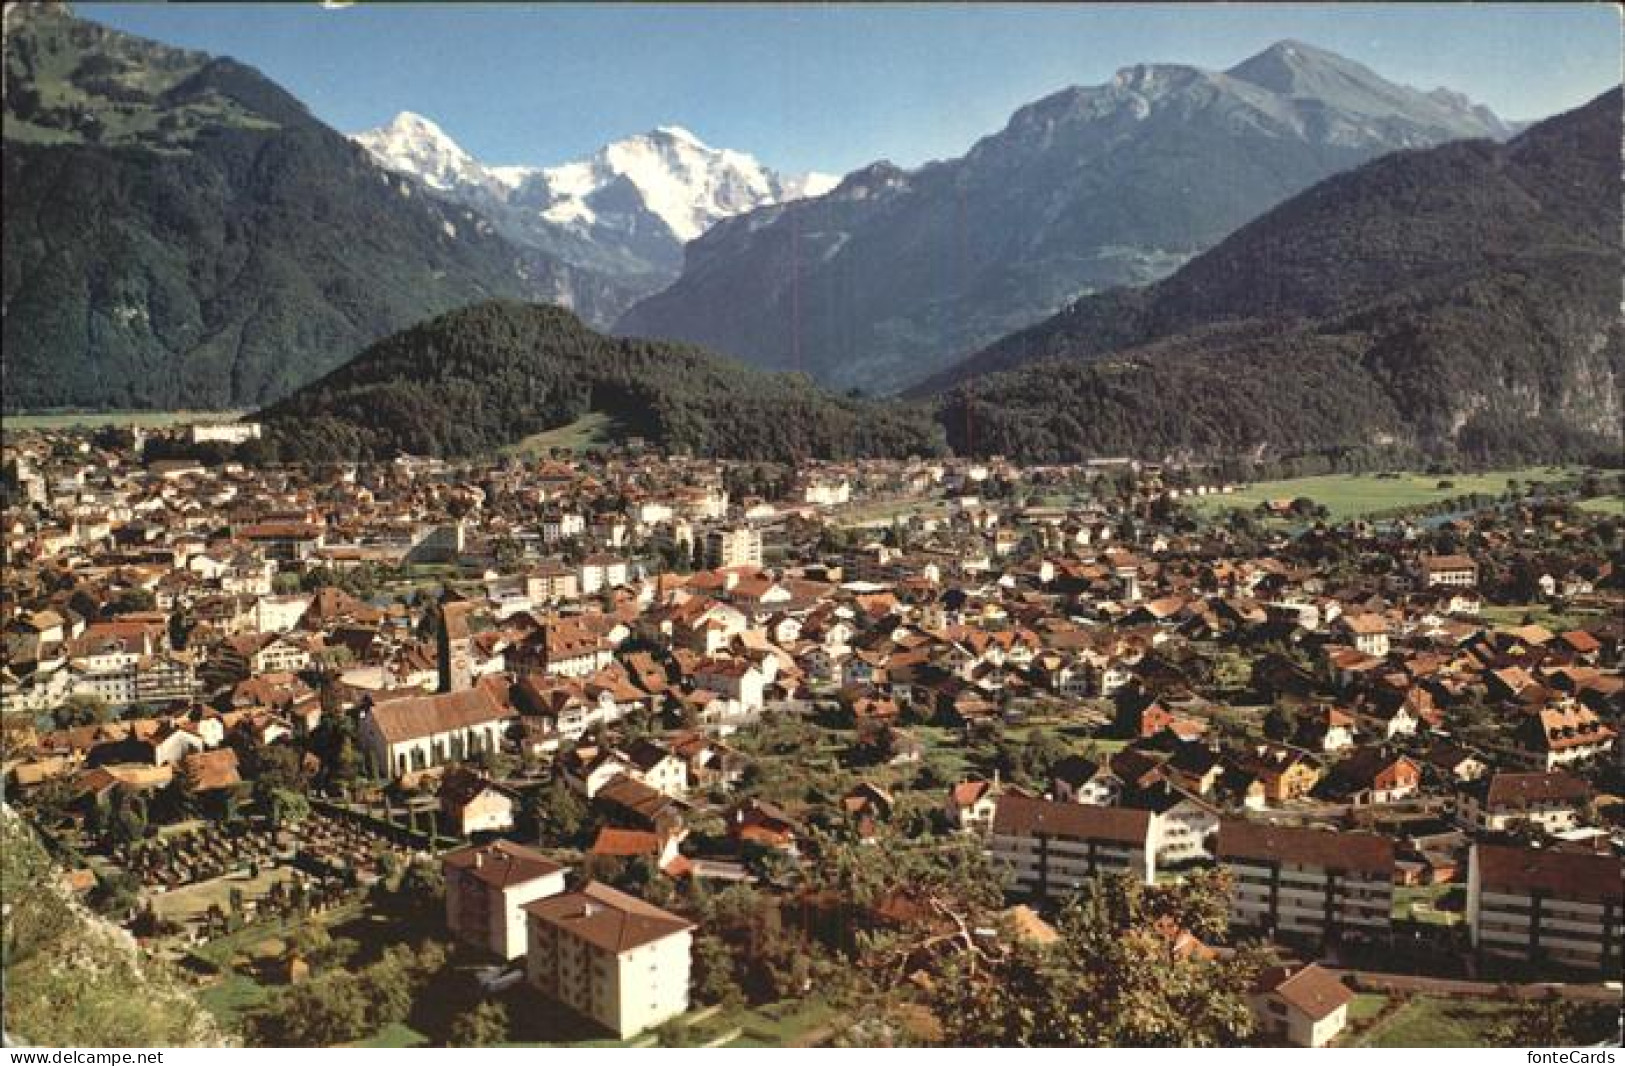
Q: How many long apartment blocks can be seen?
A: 3